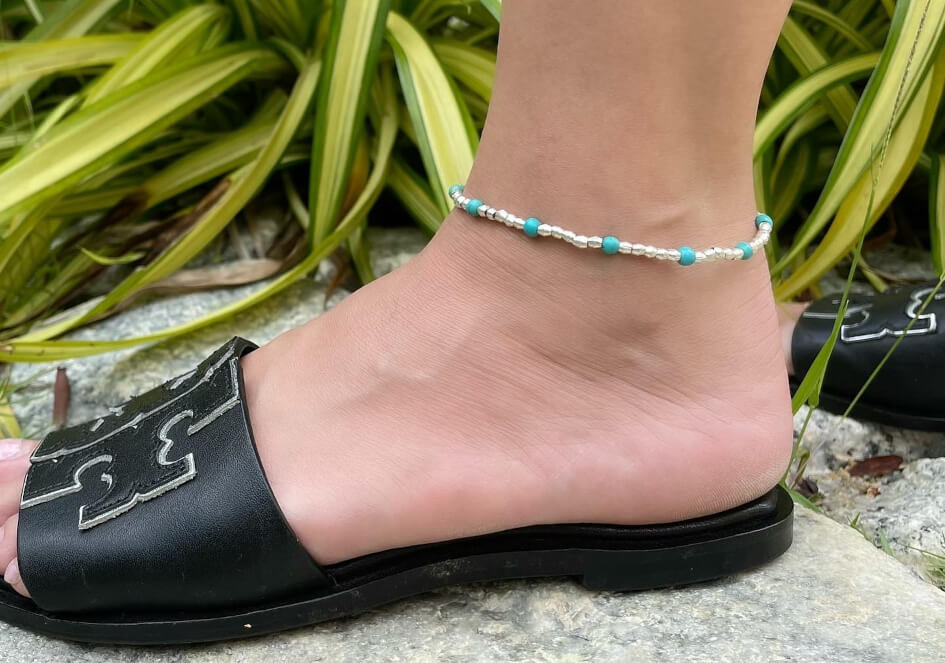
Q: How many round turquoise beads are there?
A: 7